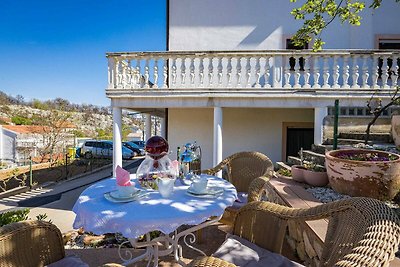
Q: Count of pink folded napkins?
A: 2